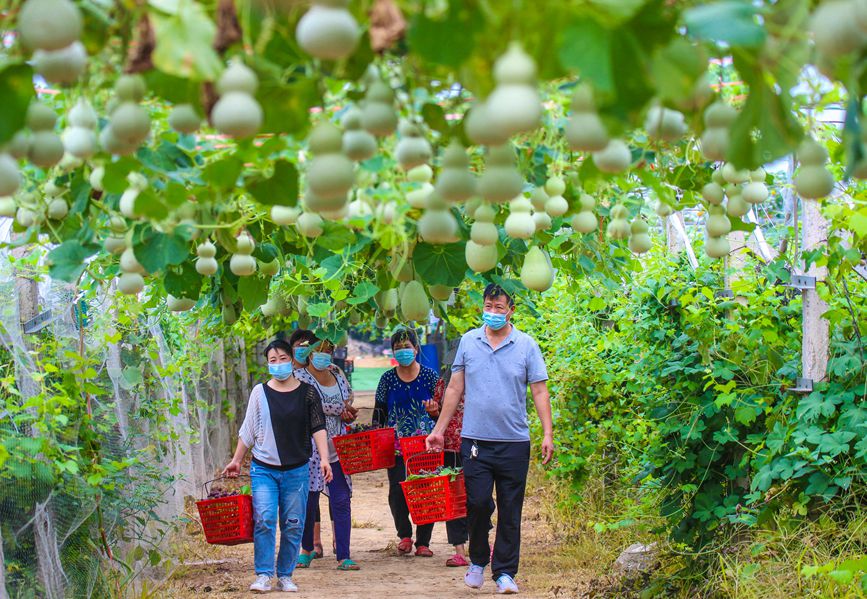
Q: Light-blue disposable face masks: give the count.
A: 5